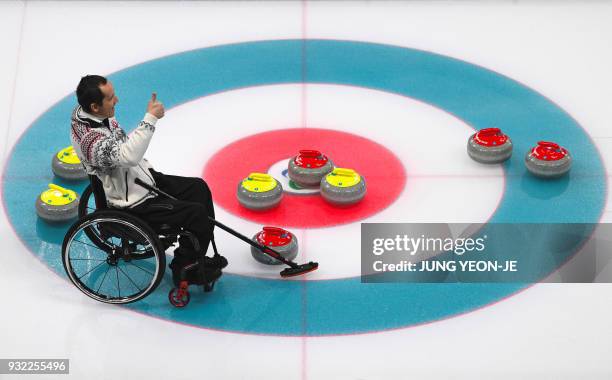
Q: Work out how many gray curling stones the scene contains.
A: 8